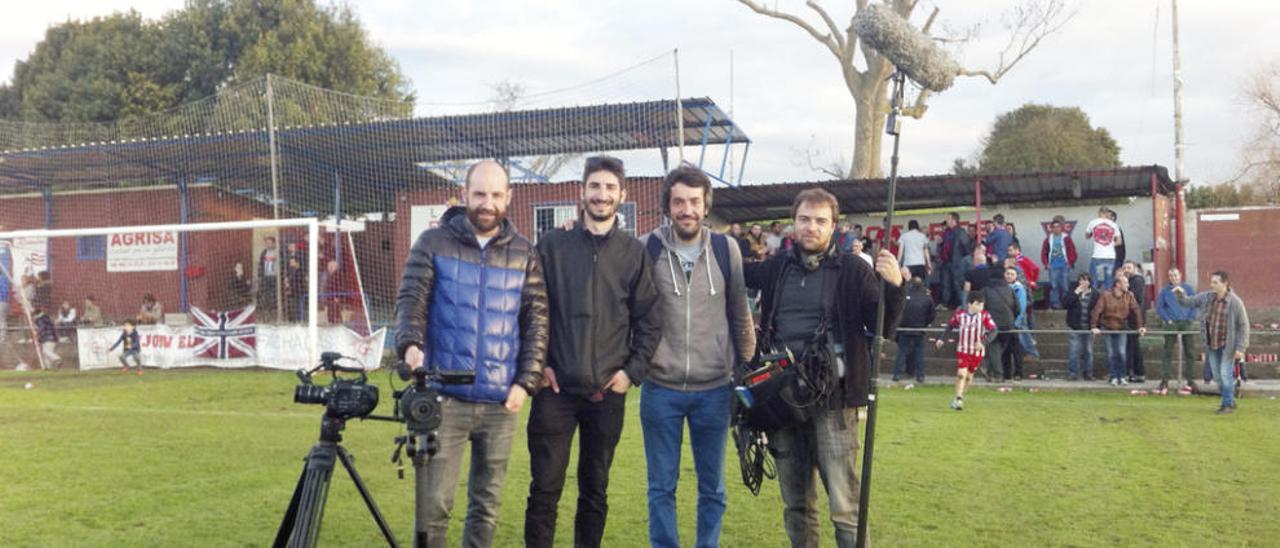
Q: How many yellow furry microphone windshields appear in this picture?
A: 0